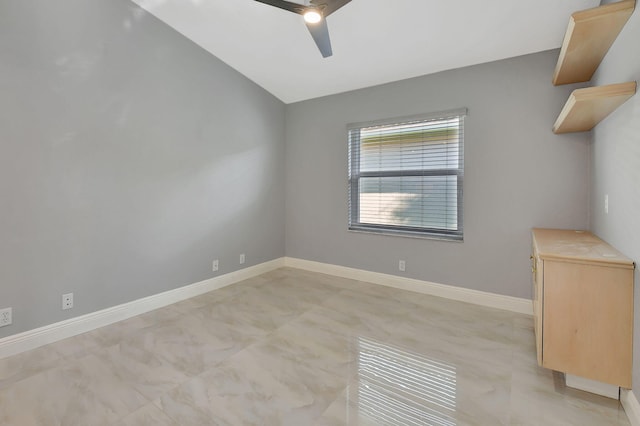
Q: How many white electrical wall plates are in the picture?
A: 6